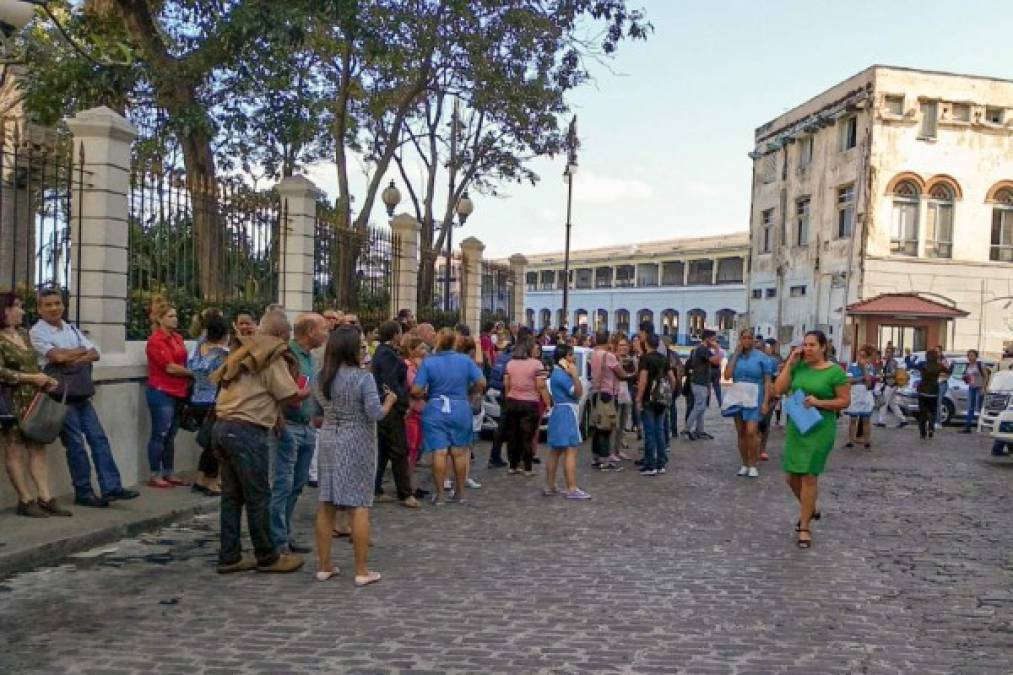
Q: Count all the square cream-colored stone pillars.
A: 5